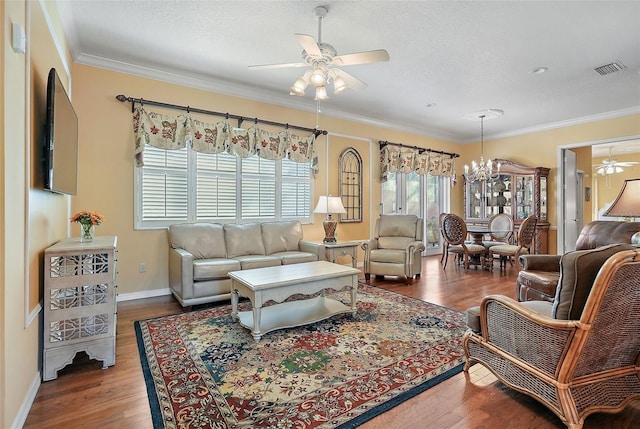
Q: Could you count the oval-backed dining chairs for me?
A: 4